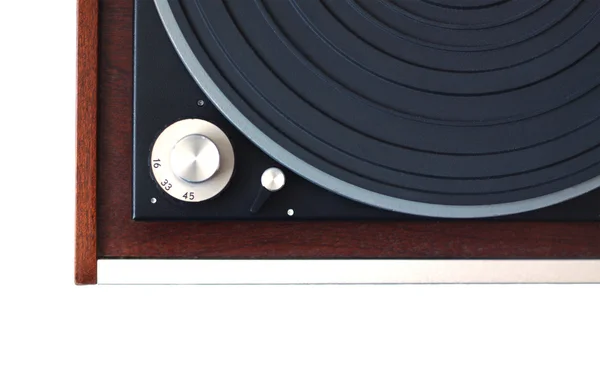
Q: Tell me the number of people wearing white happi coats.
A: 0